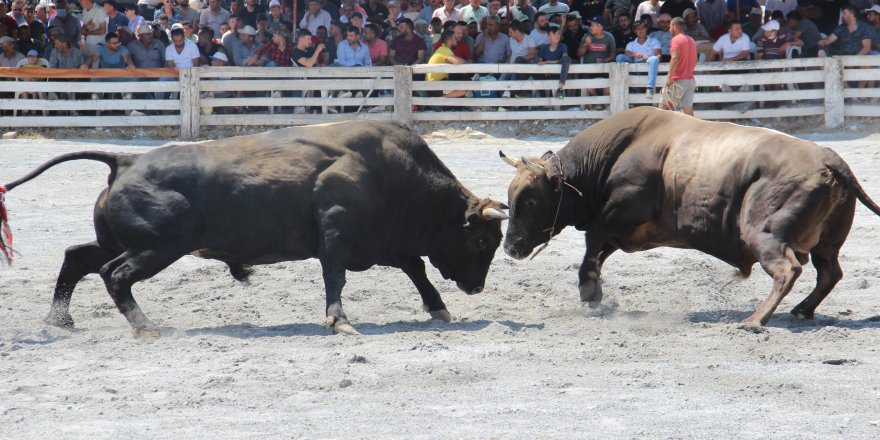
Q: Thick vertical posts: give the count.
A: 4